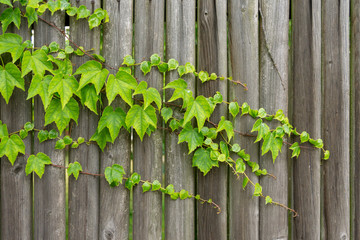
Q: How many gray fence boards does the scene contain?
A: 12